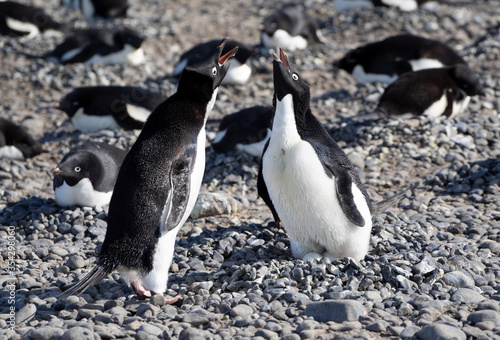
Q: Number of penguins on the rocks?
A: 14